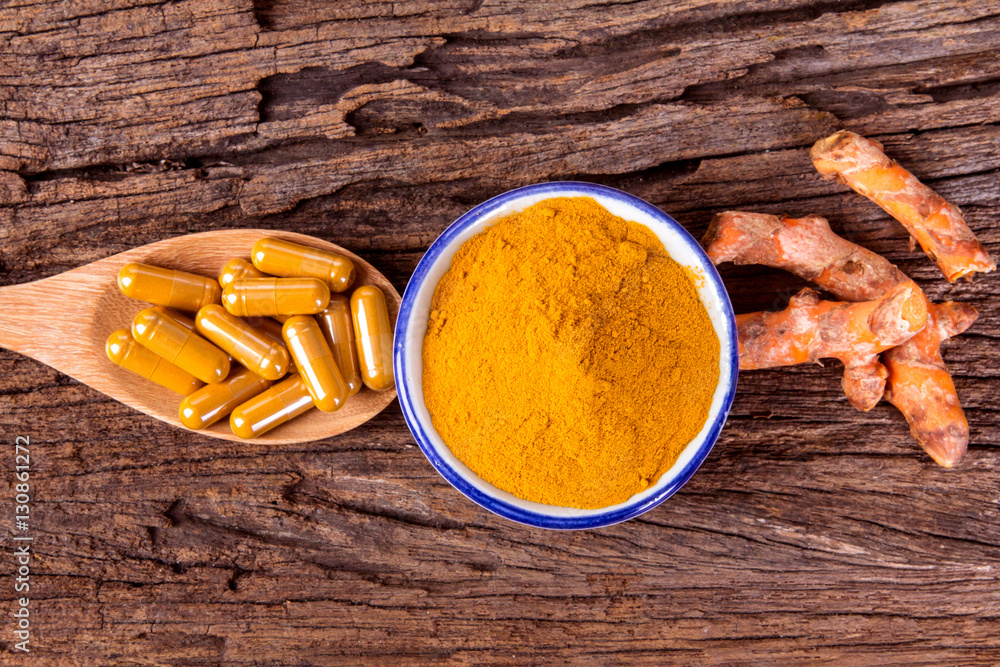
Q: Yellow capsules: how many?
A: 14